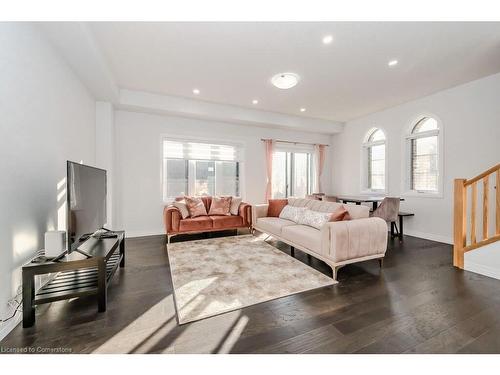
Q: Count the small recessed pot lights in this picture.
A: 5